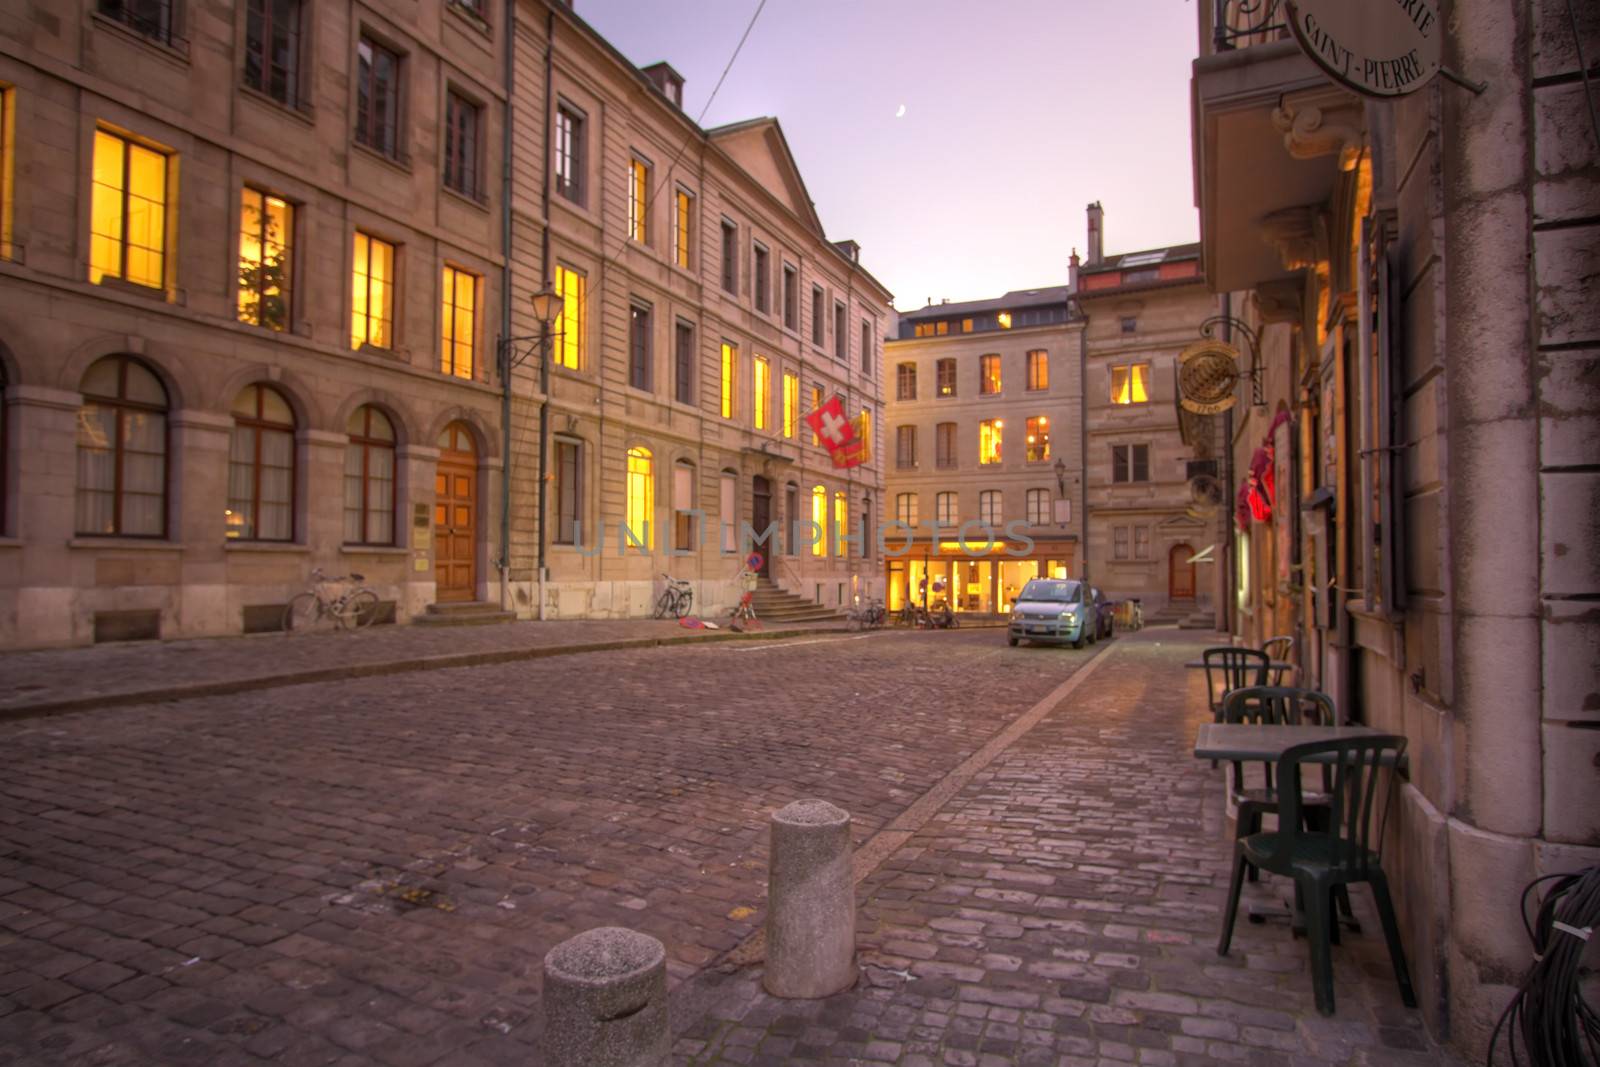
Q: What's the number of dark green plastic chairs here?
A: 4